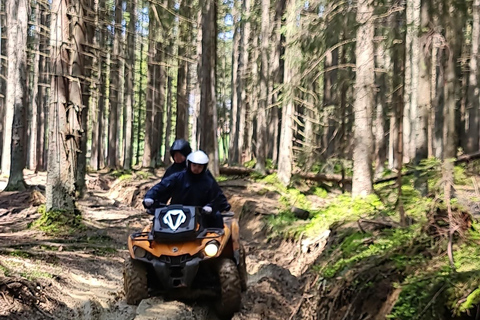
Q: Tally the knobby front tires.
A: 2